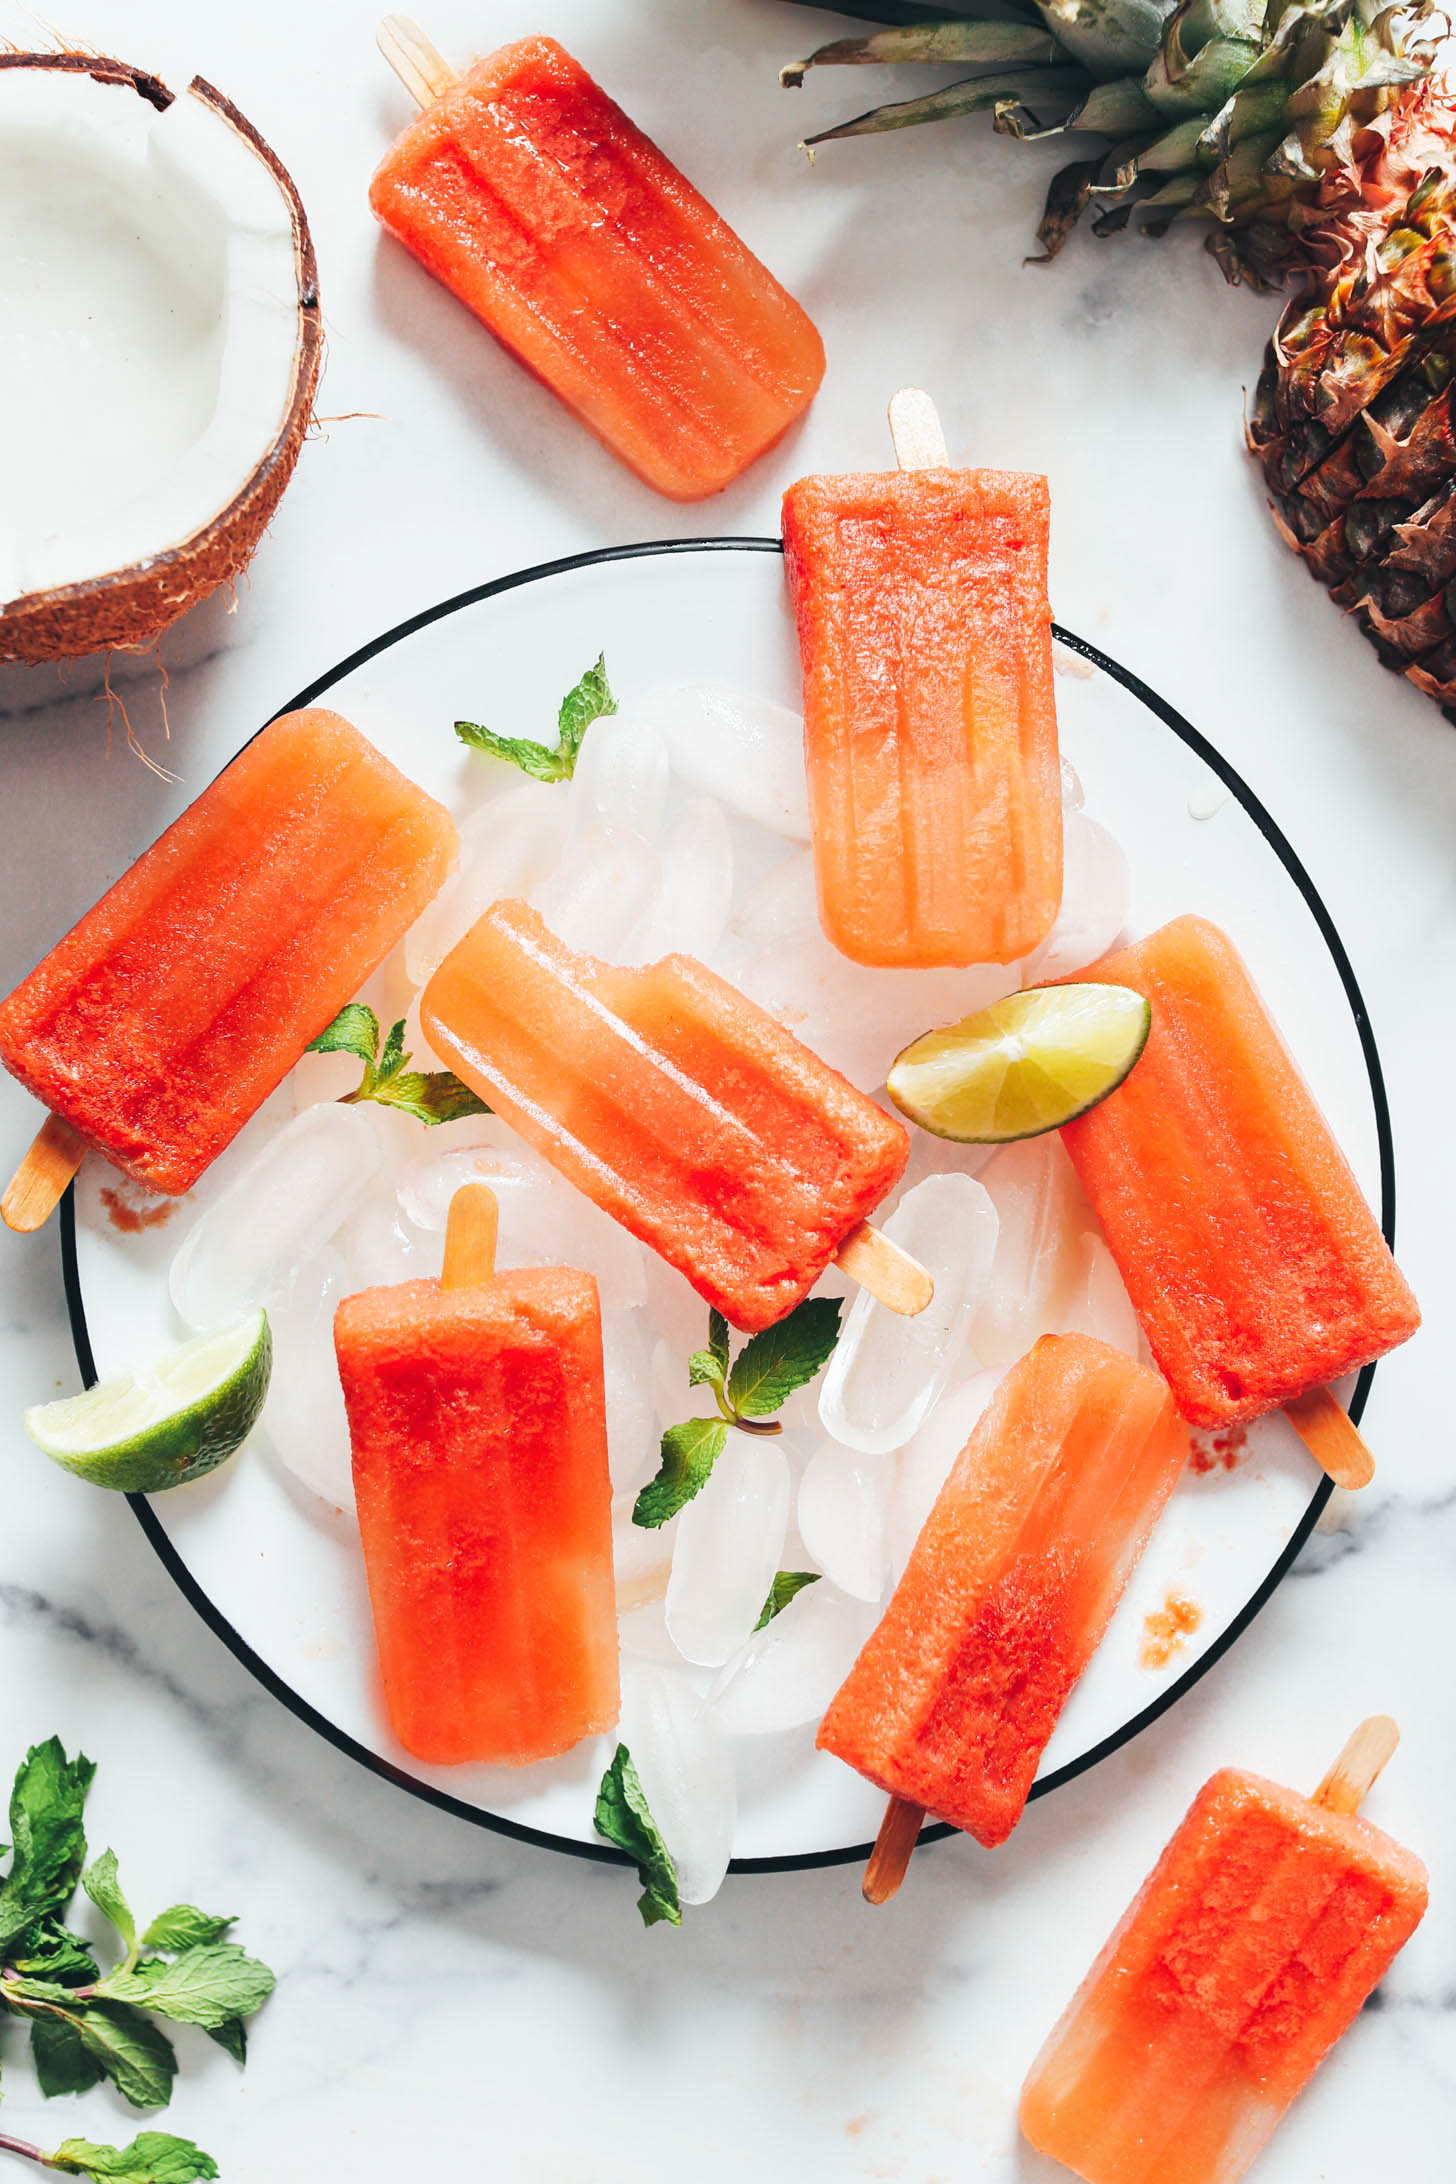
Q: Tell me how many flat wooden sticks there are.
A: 8